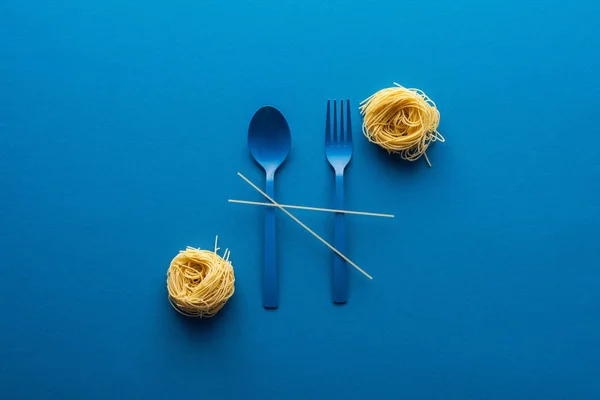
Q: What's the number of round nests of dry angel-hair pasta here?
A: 2